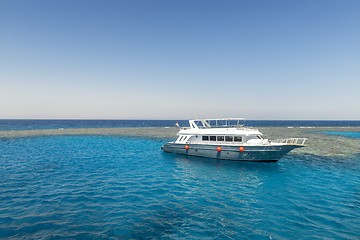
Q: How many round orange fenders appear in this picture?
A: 3